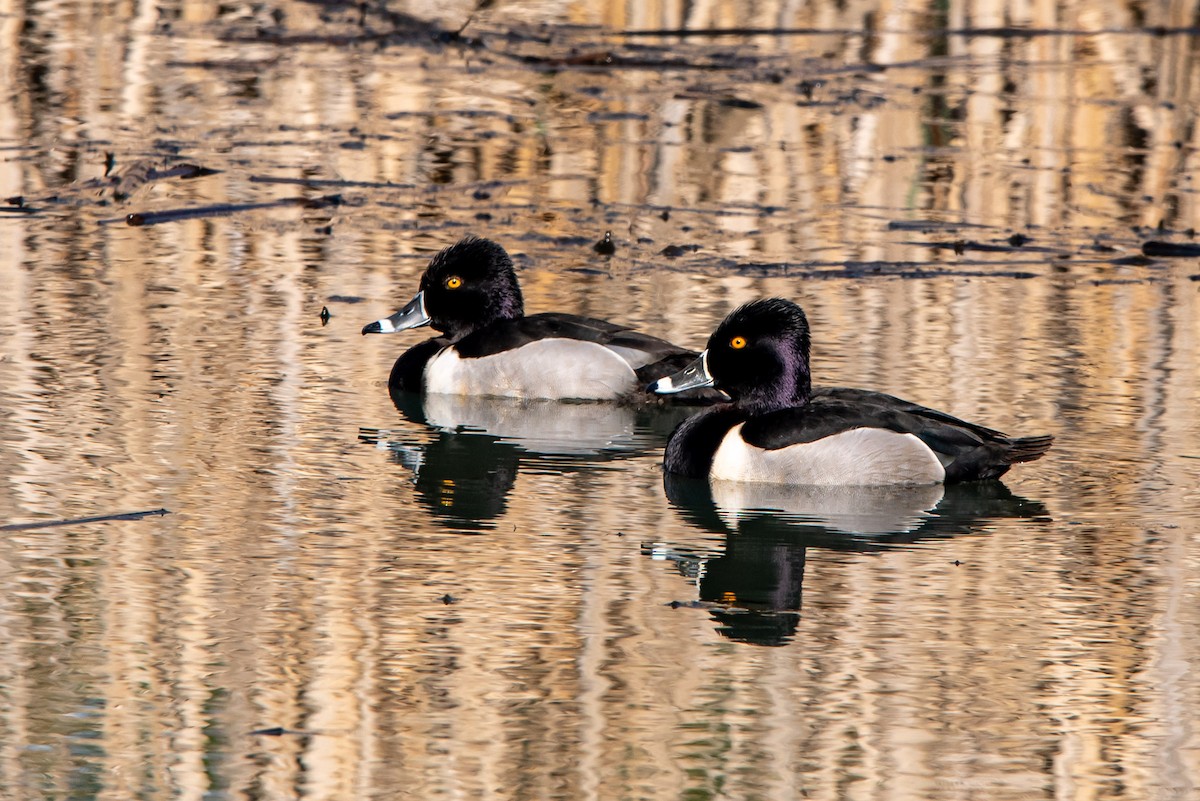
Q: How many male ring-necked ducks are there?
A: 2